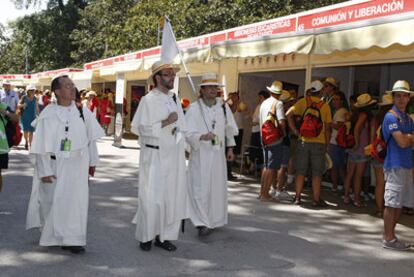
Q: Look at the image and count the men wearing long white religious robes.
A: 3